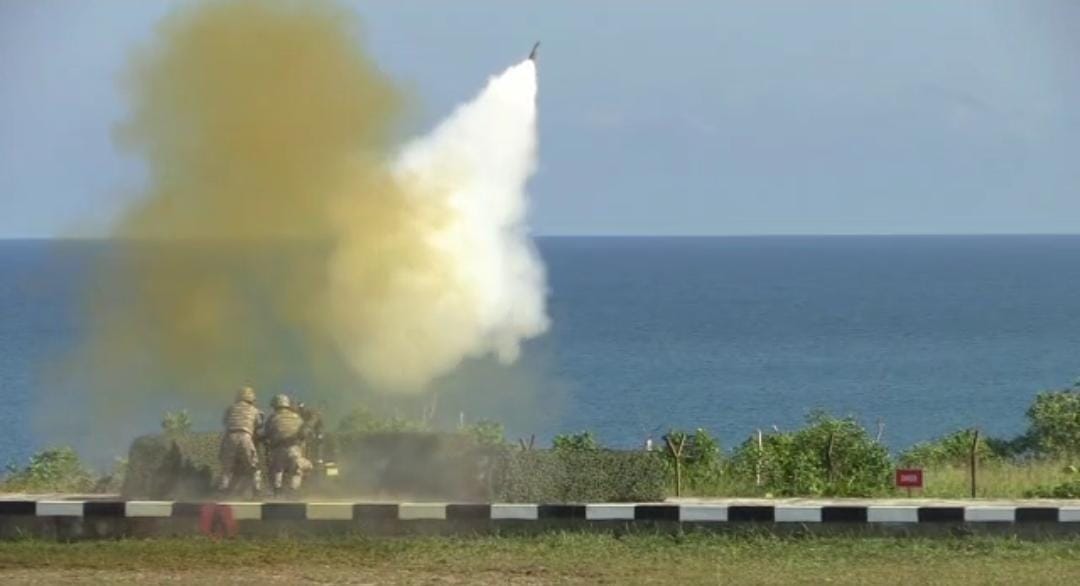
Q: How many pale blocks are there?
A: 12